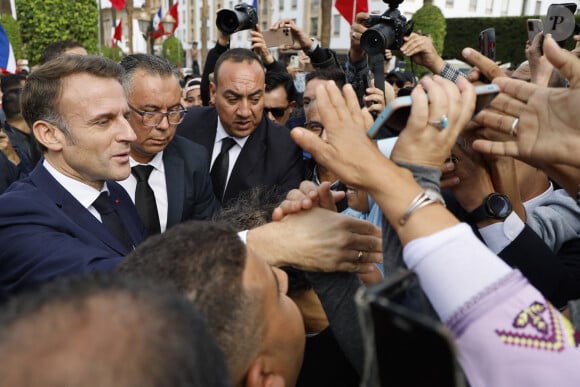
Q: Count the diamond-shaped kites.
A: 0